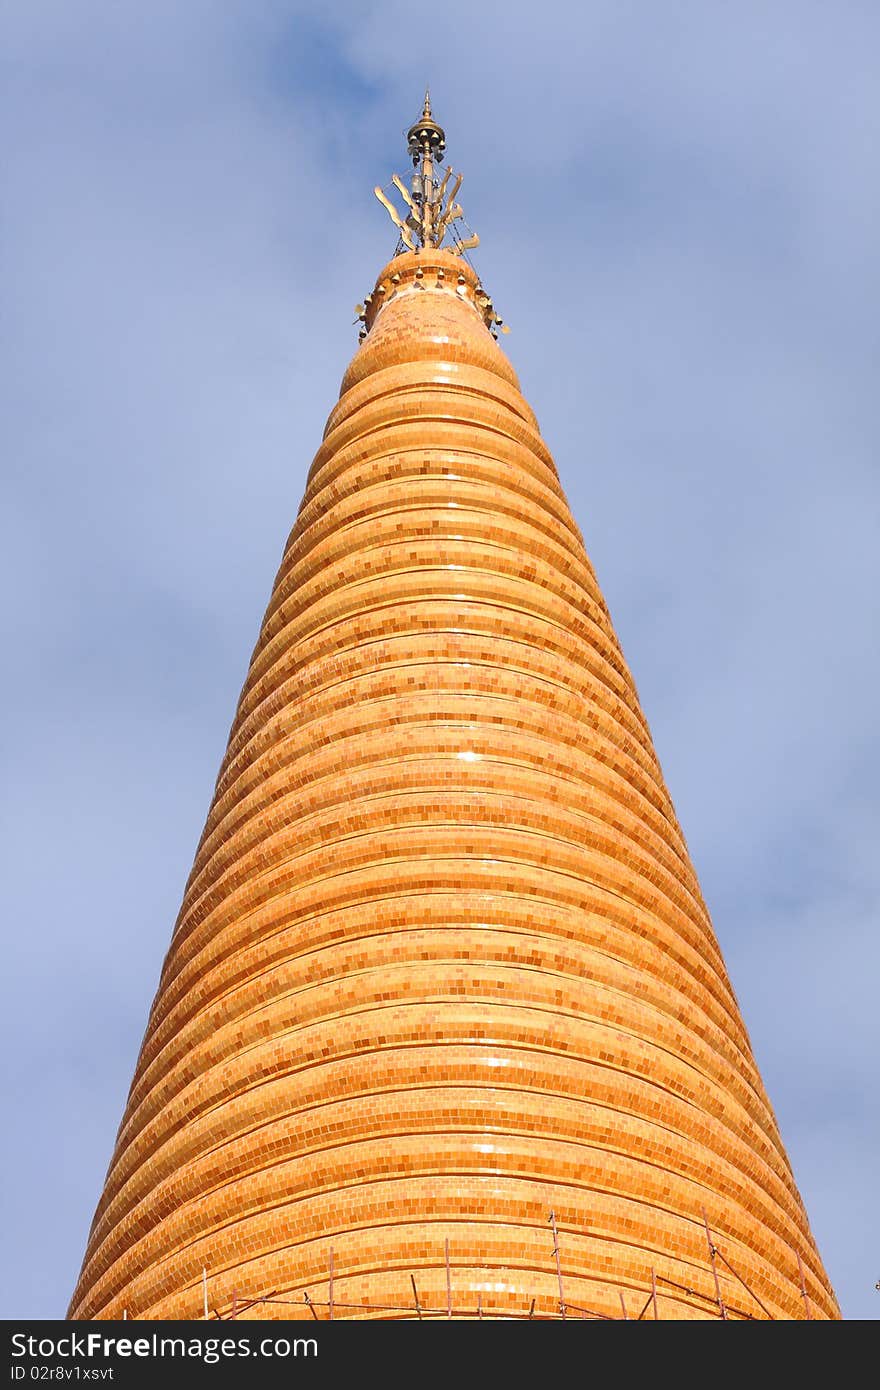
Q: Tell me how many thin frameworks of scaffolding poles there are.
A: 1